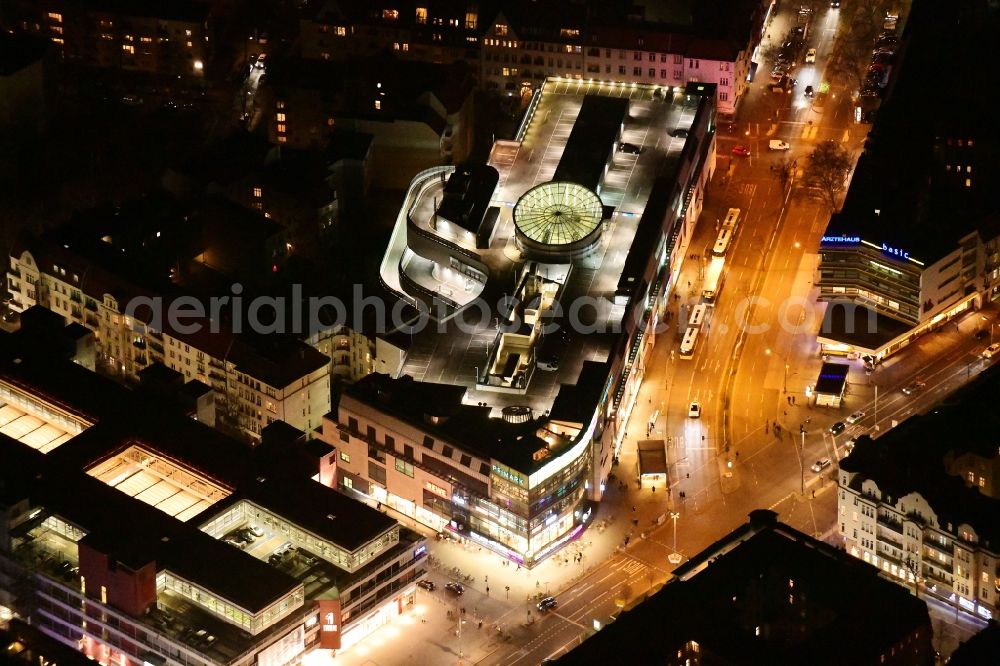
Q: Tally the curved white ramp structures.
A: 1